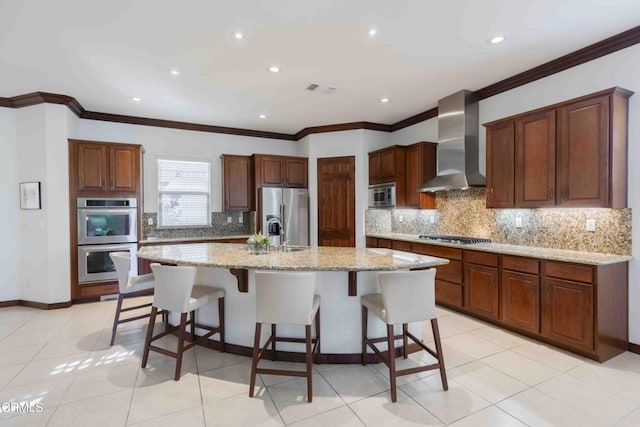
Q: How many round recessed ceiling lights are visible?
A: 8